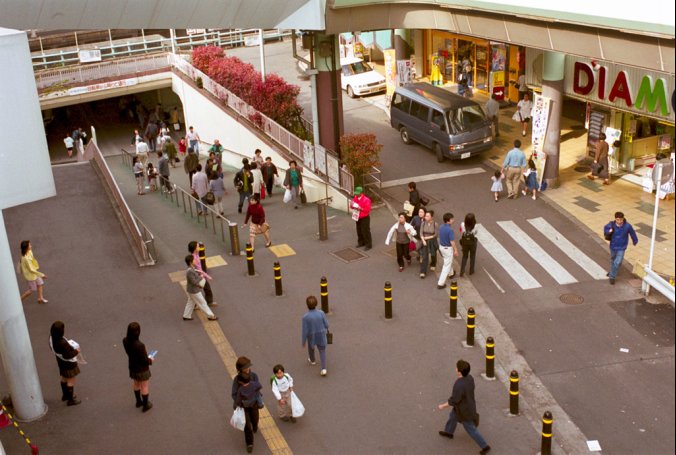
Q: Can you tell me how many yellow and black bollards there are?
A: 10